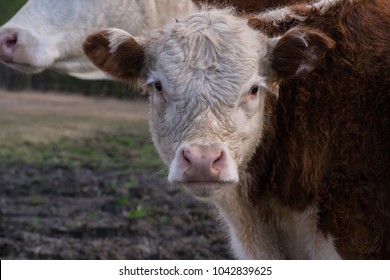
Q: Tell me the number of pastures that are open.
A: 1